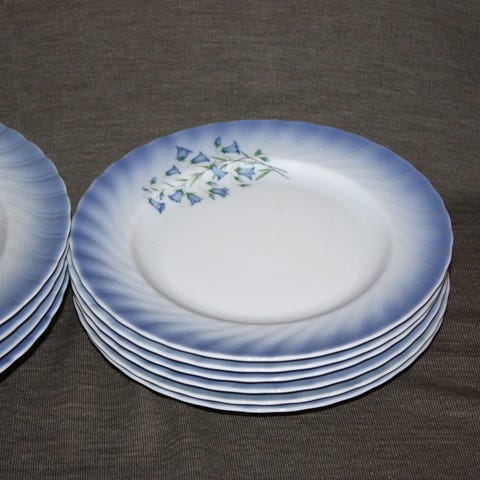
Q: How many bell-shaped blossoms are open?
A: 10